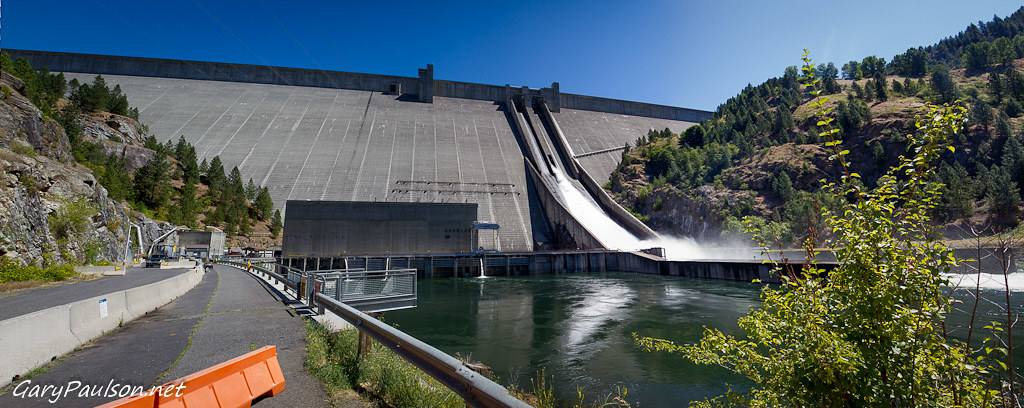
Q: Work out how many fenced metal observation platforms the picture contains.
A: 1